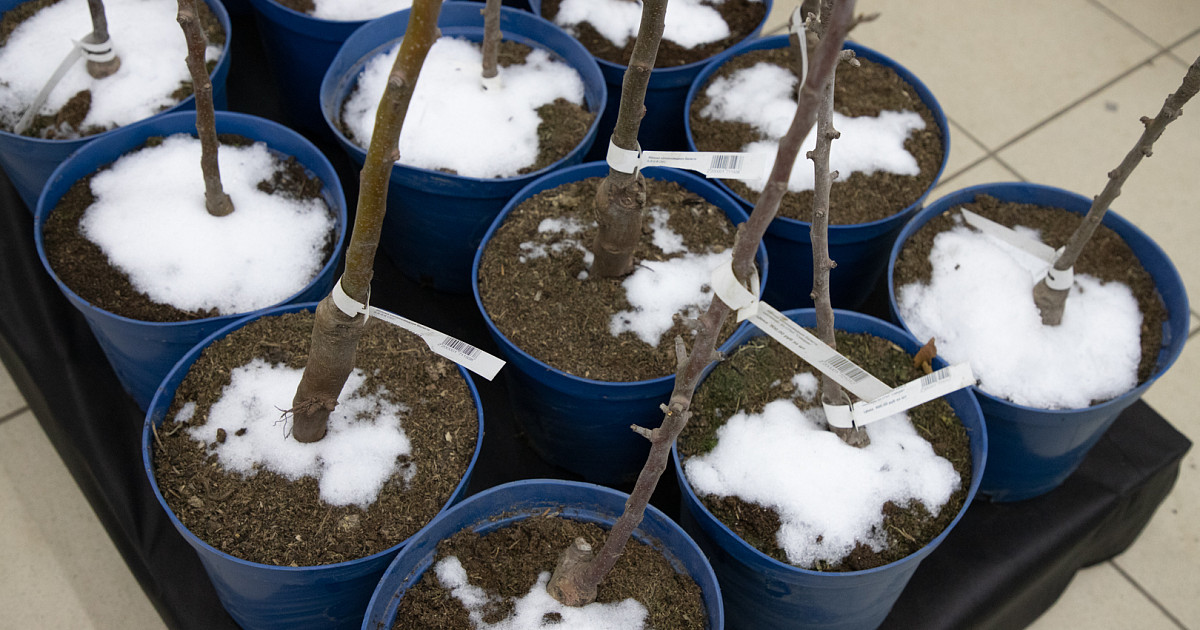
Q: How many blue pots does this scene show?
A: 11